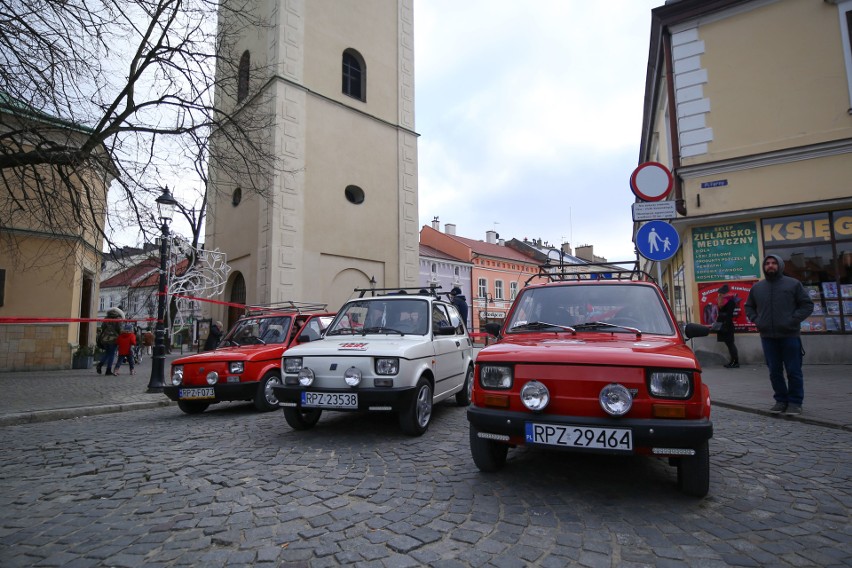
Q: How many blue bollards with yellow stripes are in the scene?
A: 0